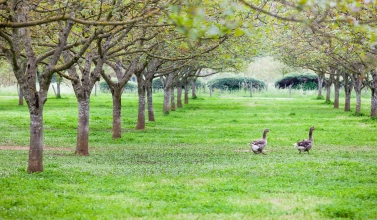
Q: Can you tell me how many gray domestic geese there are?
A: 2